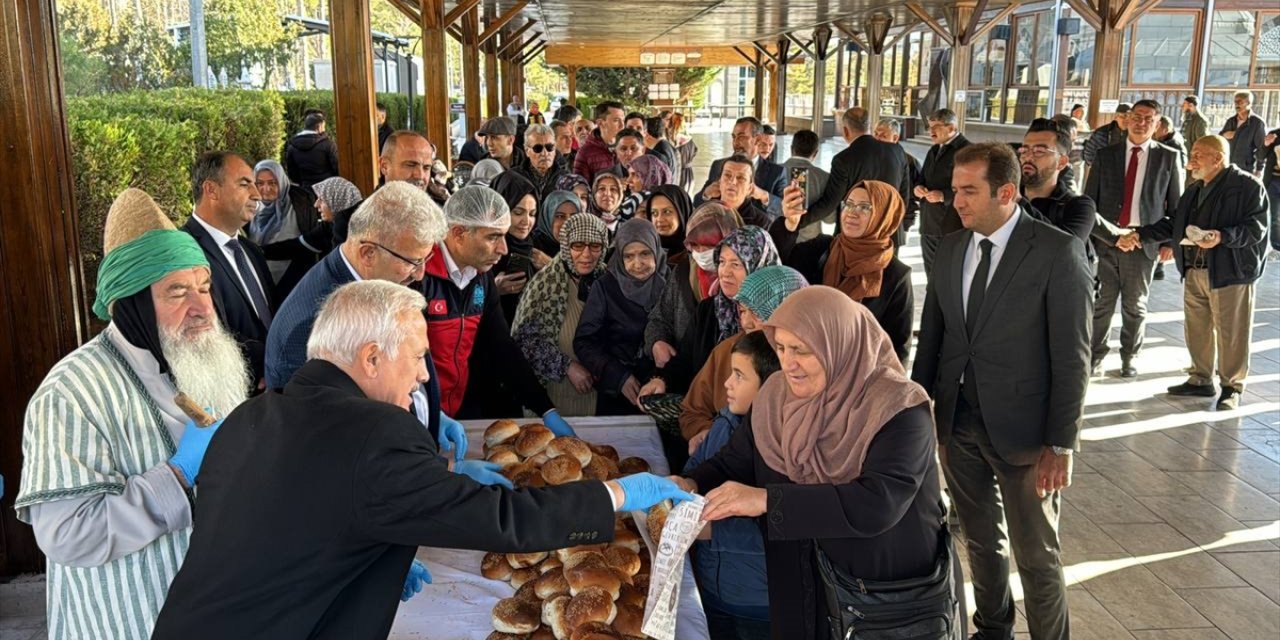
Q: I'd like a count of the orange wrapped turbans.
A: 0